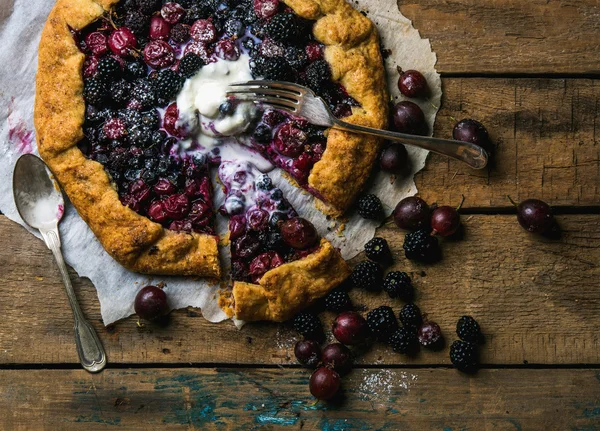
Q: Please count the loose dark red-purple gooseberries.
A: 13